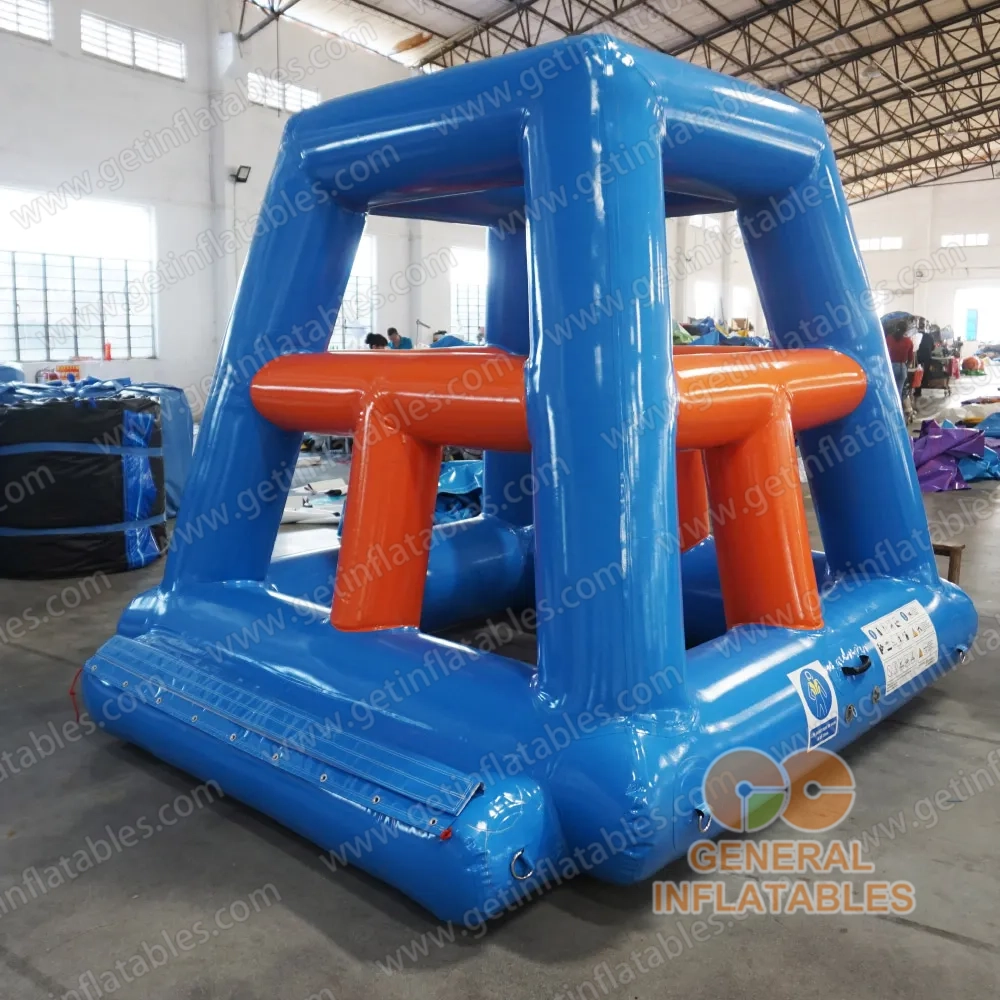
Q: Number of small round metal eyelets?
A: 9